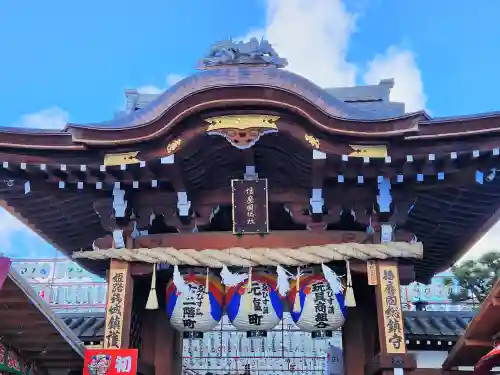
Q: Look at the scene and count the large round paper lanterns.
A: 3